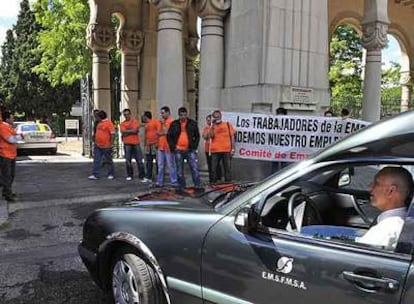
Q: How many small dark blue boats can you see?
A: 0